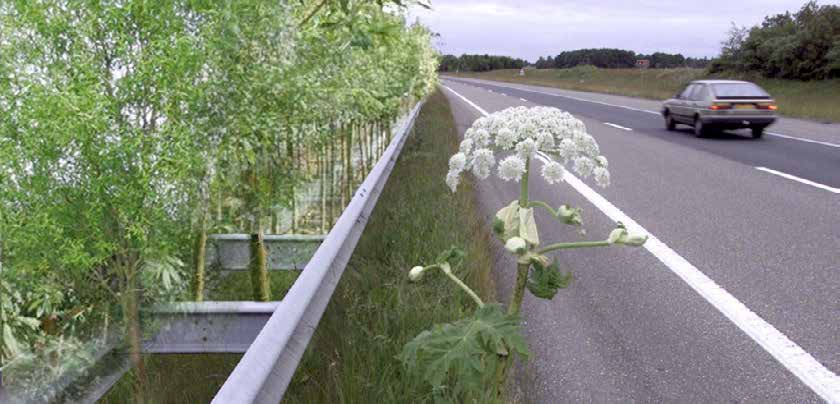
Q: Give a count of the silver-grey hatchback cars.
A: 1